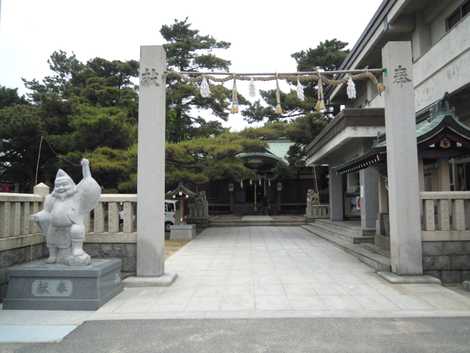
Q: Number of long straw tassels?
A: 3